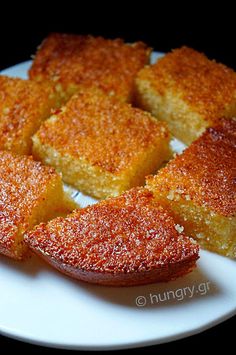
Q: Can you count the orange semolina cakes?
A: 7